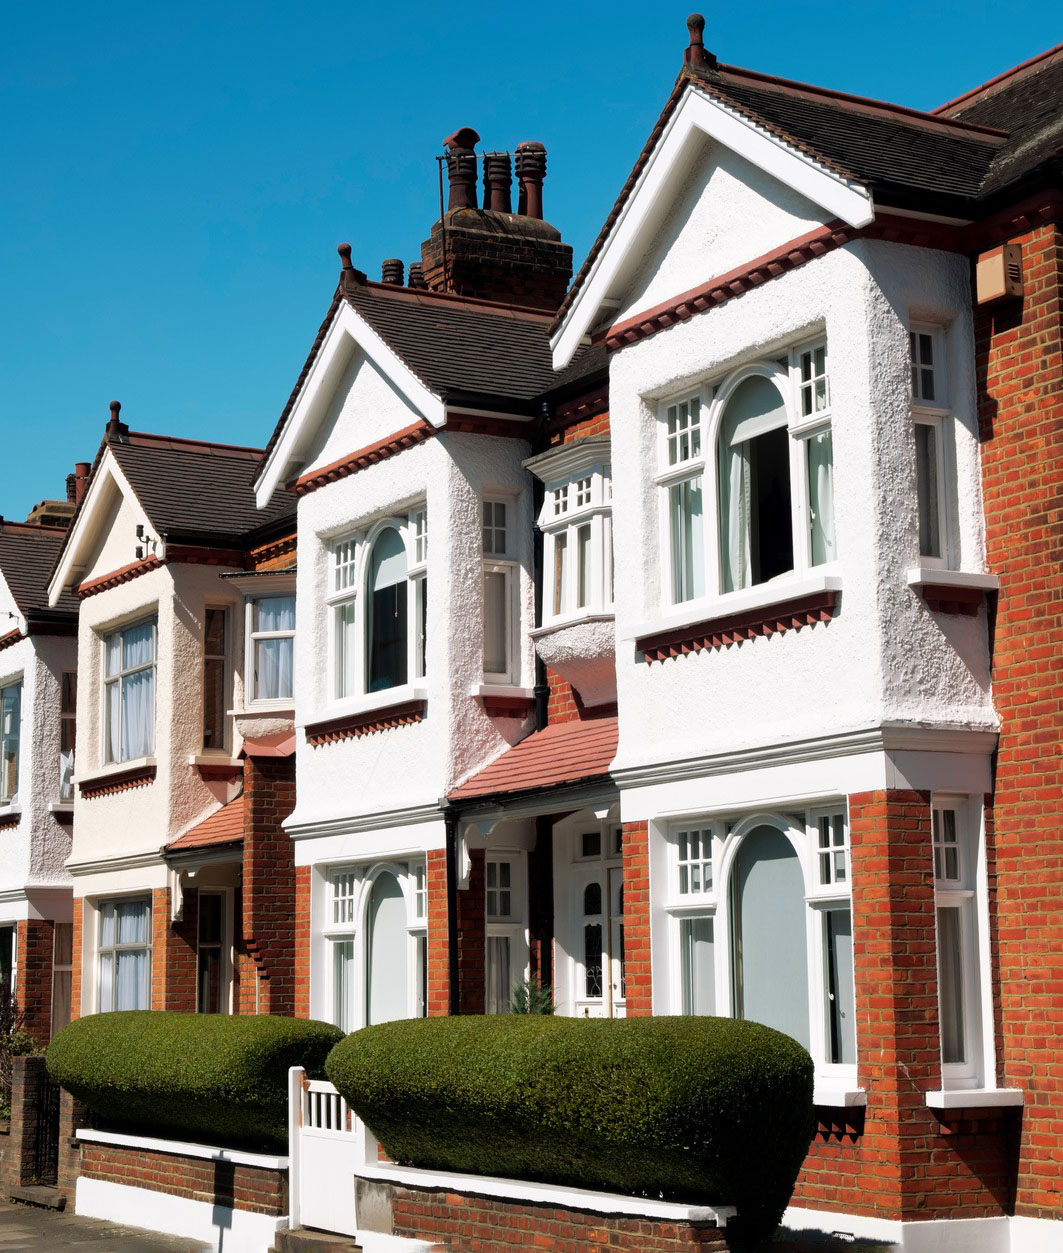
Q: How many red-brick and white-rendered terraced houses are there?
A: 4